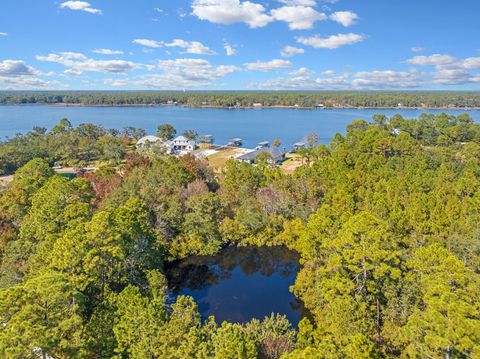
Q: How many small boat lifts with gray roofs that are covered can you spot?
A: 4